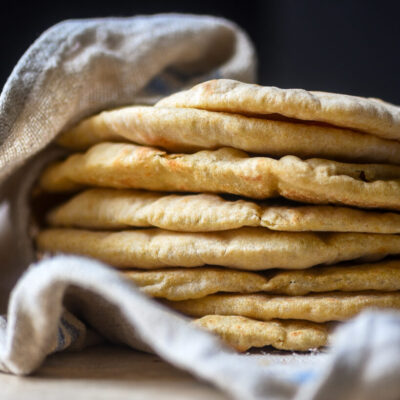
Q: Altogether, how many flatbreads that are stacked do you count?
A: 8